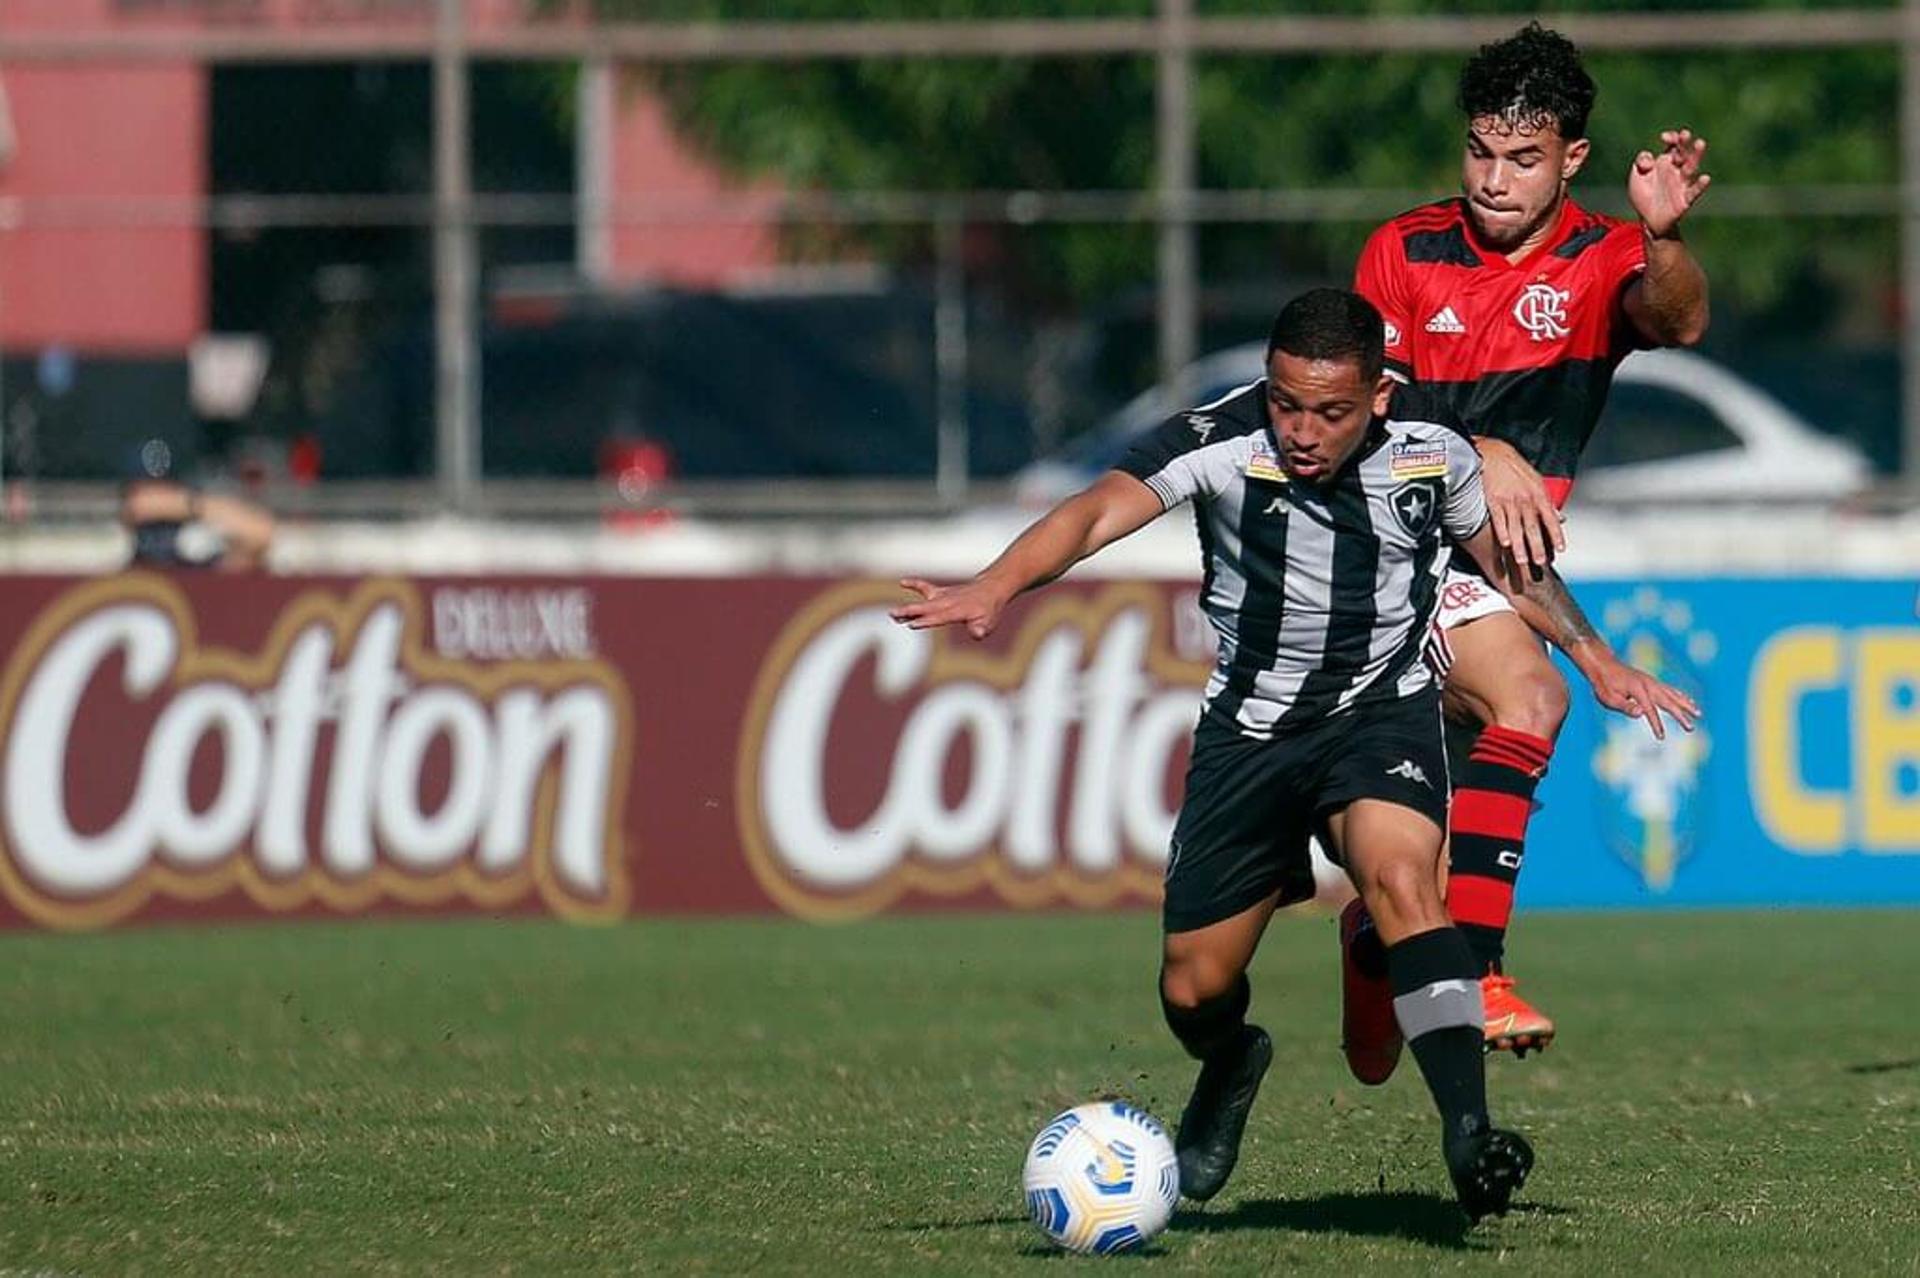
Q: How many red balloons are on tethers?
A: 0